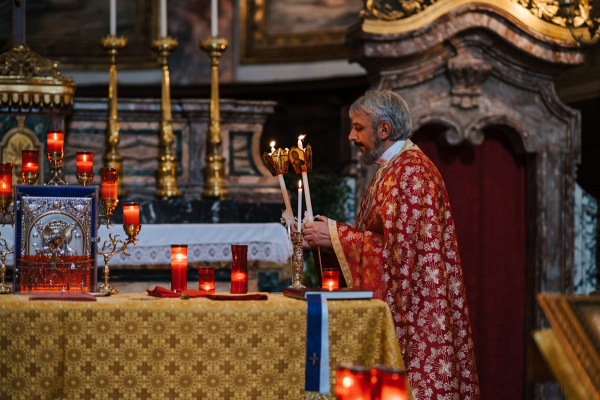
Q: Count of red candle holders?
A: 12